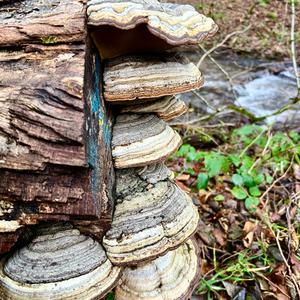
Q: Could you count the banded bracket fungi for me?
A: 7